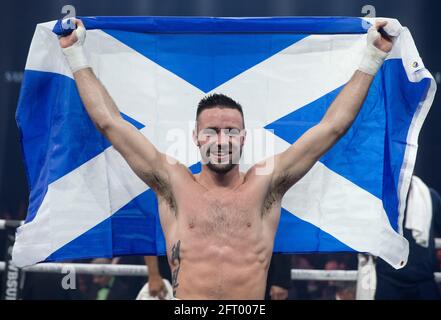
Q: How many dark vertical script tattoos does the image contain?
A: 1